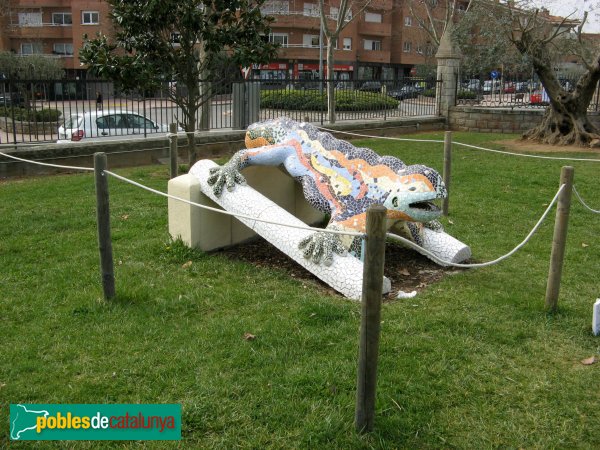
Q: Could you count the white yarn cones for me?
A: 0